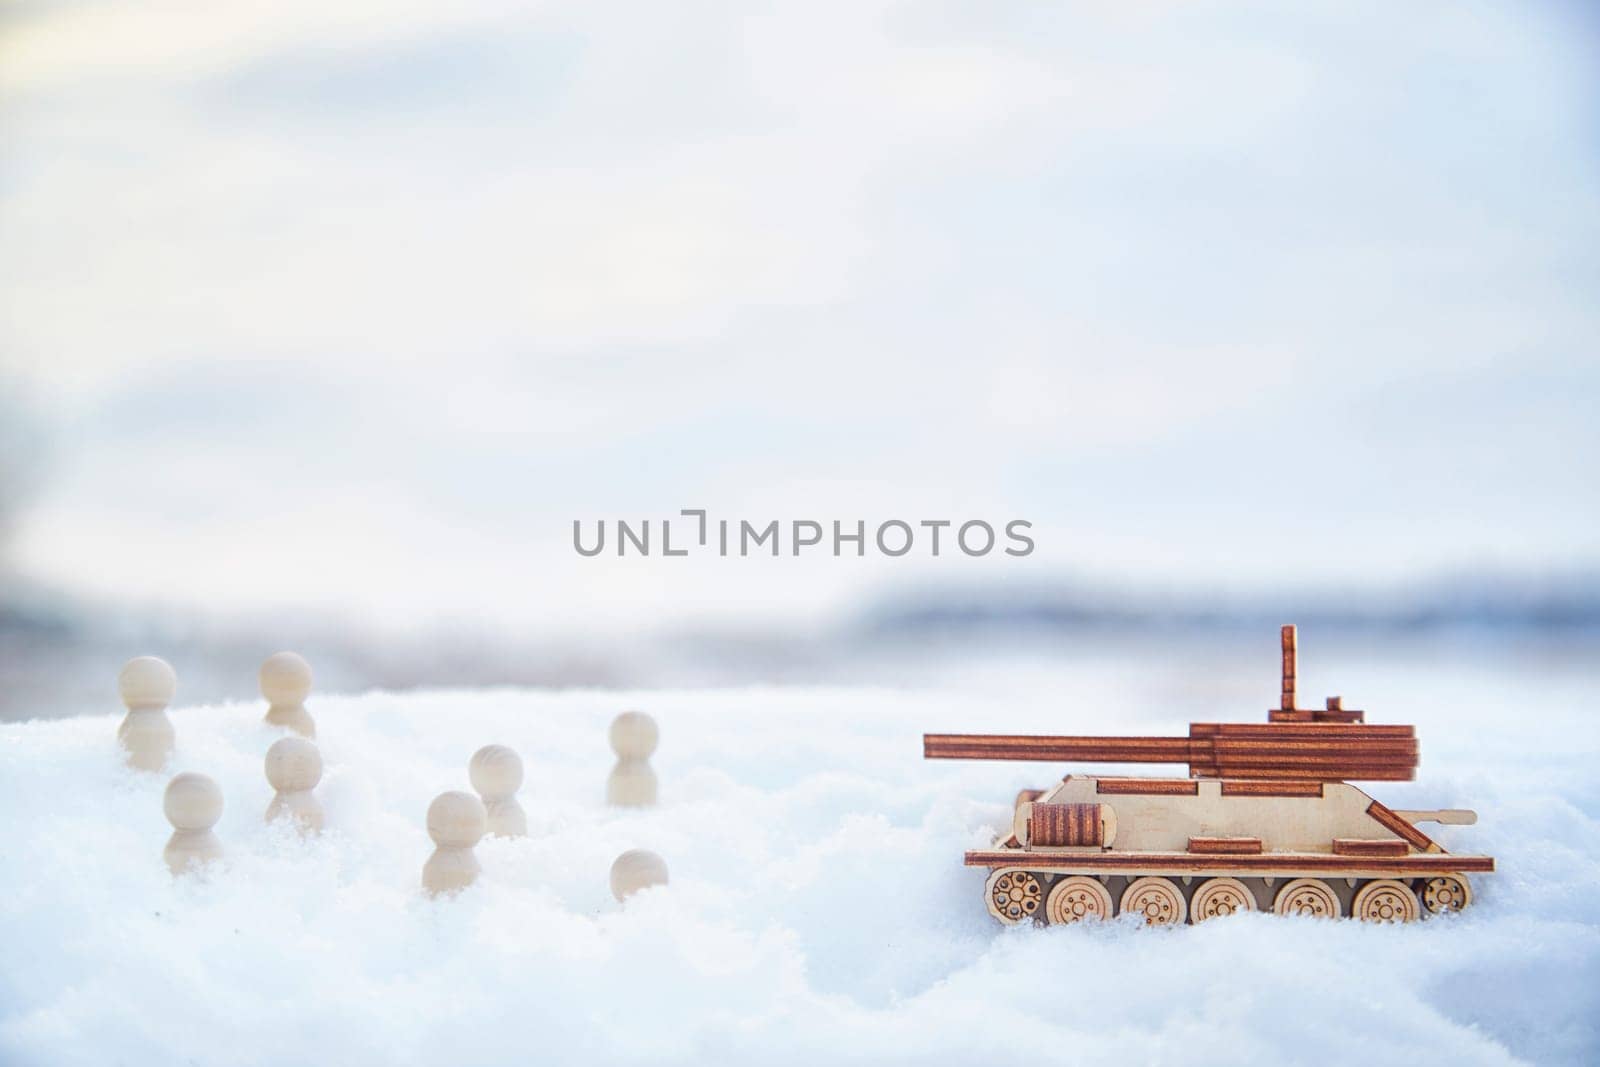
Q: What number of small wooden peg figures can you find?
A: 8